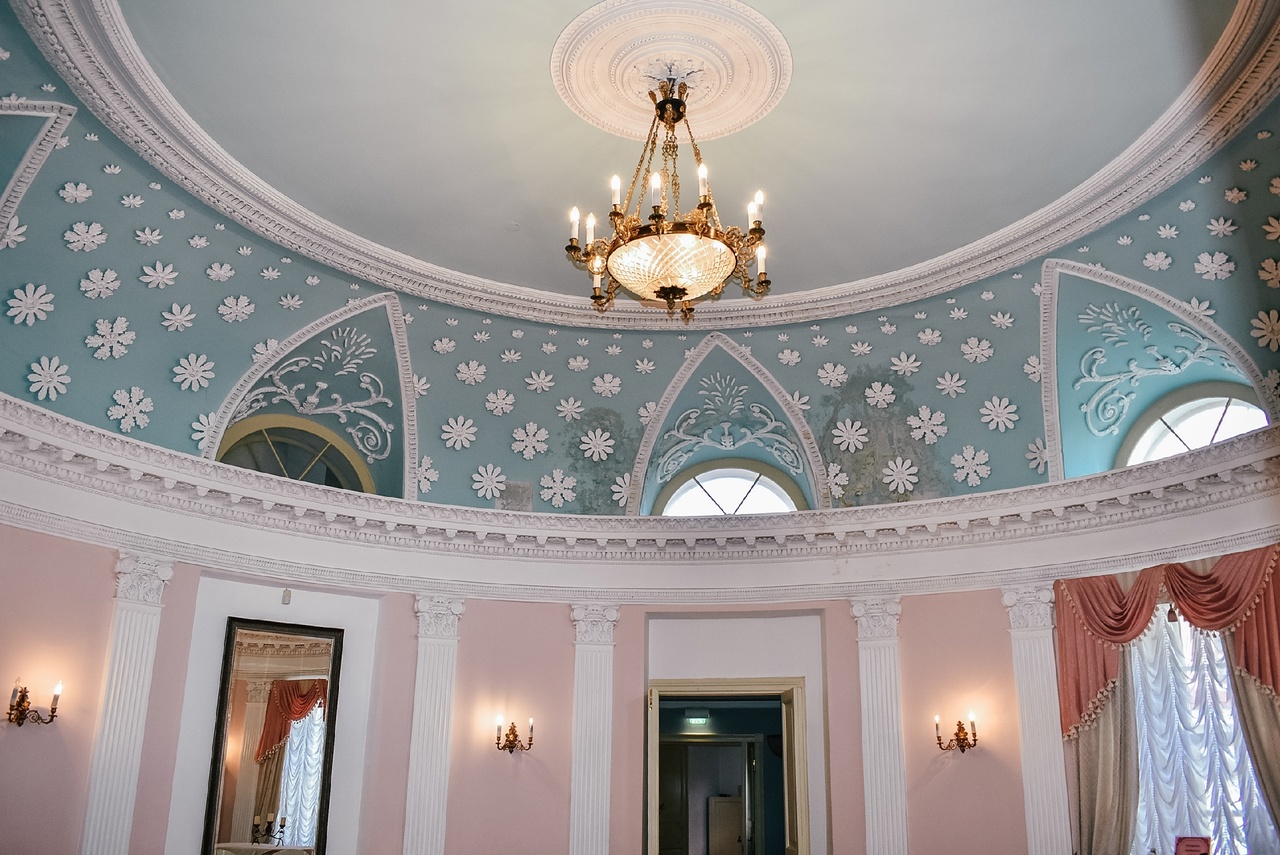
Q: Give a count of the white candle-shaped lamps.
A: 15